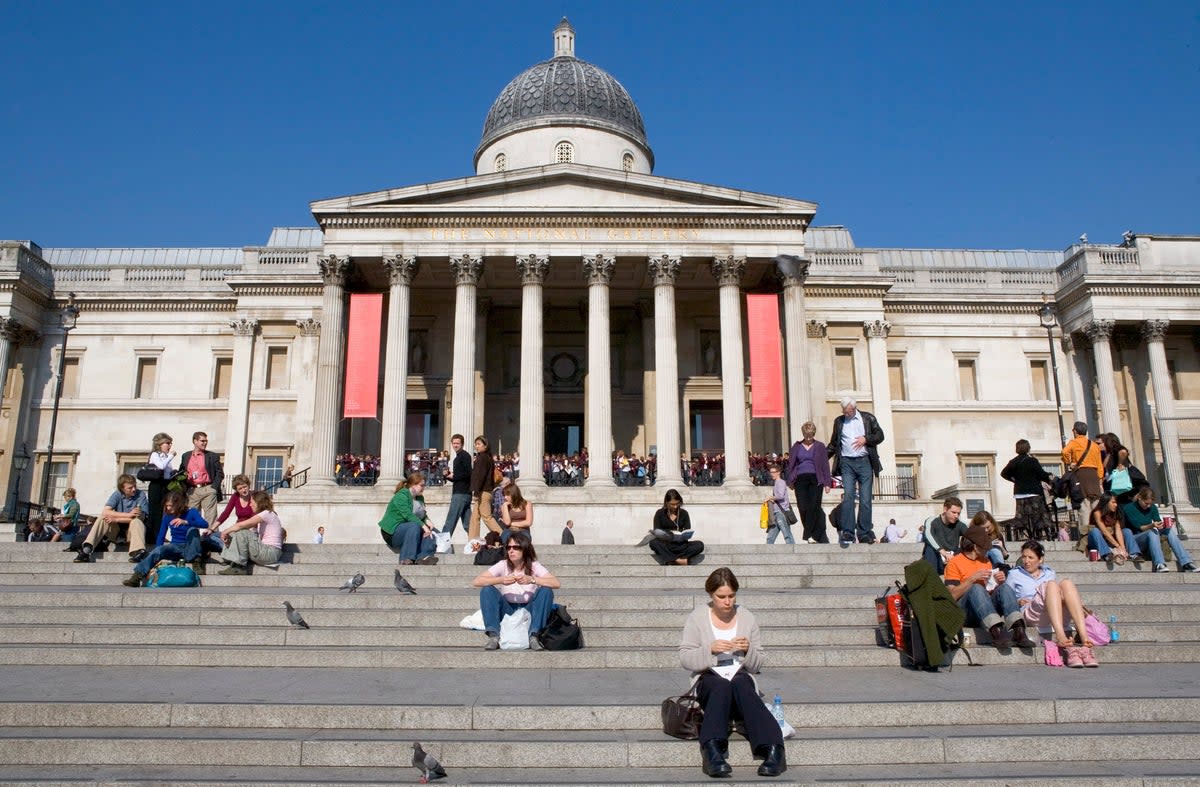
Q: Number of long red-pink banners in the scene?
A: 2